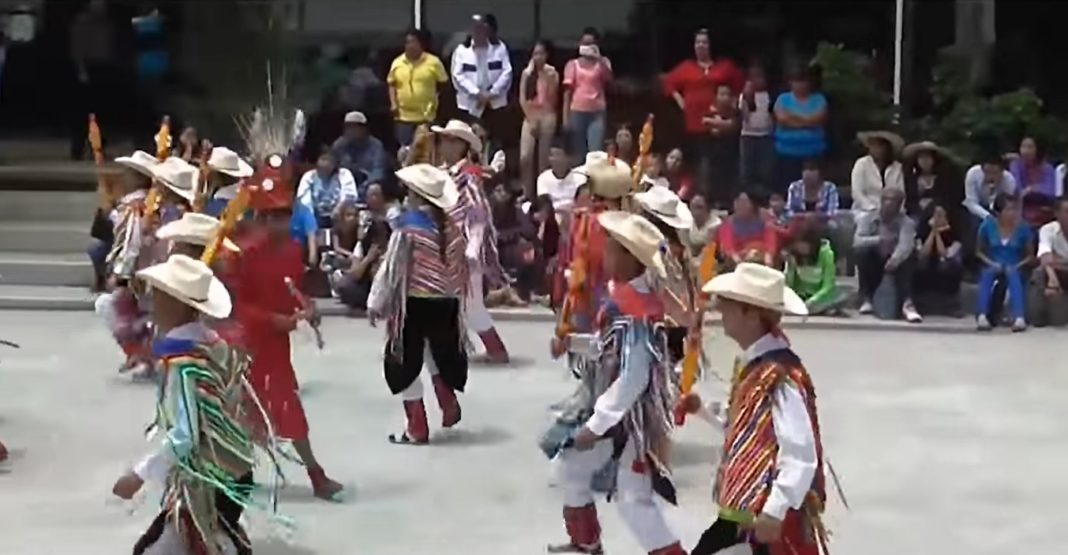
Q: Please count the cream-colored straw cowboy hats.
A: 11